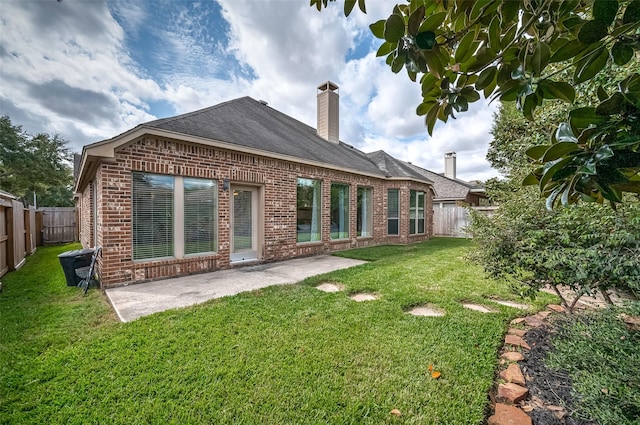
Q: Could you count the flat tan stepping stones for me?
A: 5